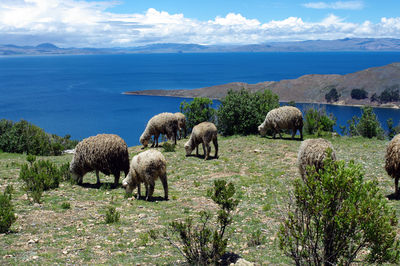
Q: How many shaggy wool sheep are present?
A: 8